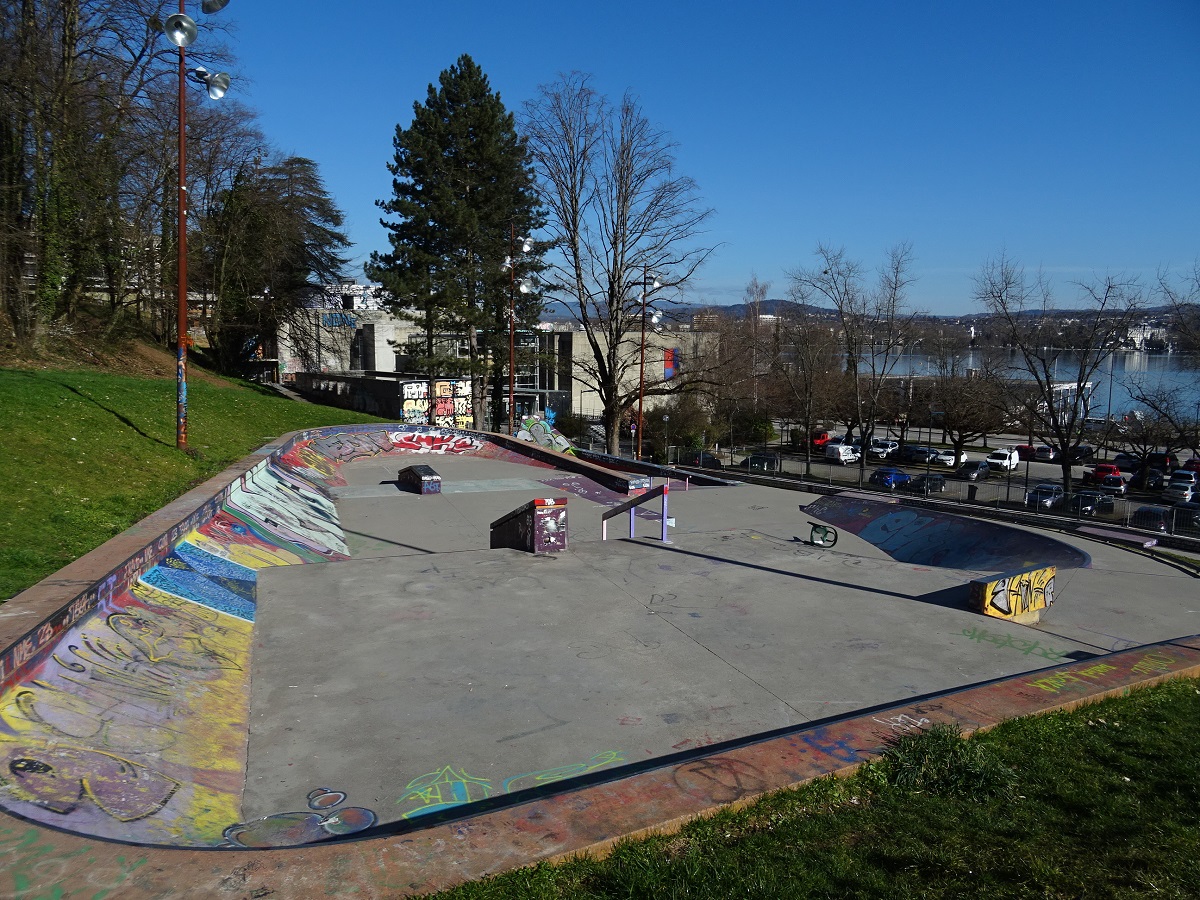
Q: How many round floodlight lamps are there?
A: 9